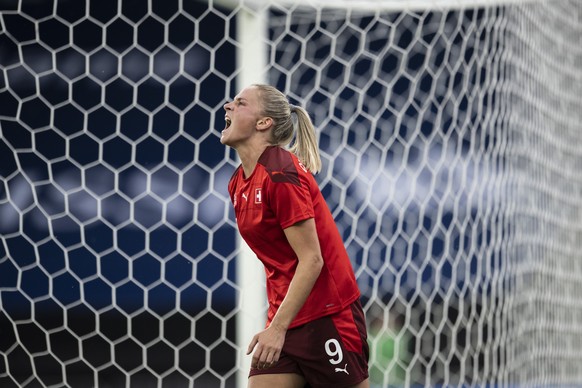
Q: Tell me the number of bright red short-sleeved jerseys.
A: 1